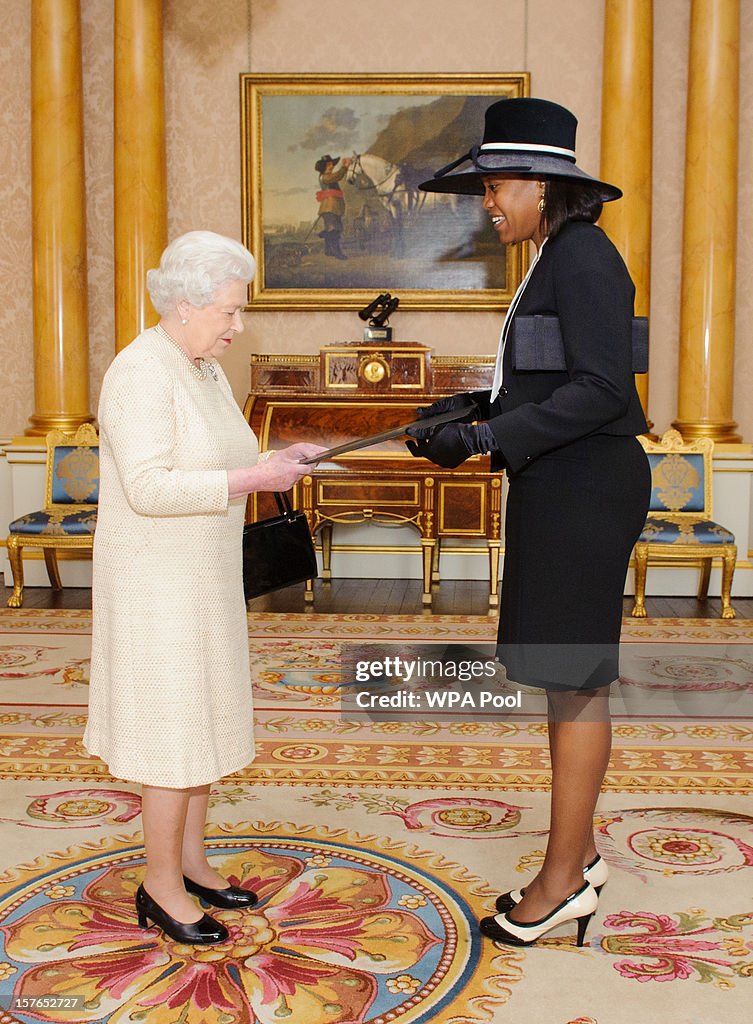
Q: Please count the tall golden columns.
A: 4